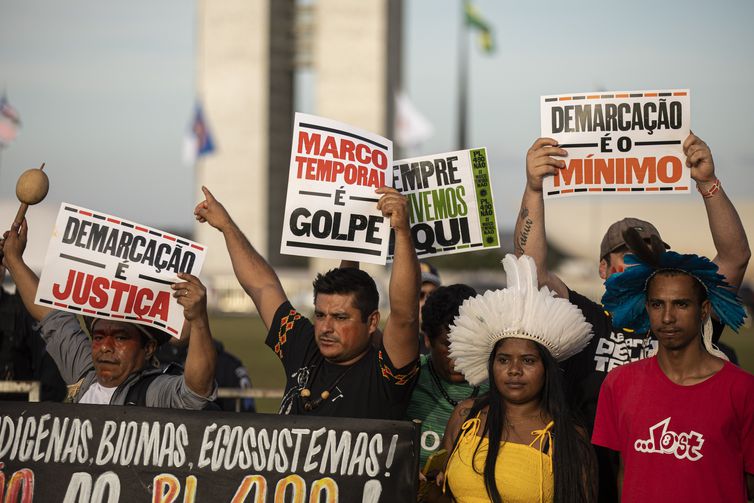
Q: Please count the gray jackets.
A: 1